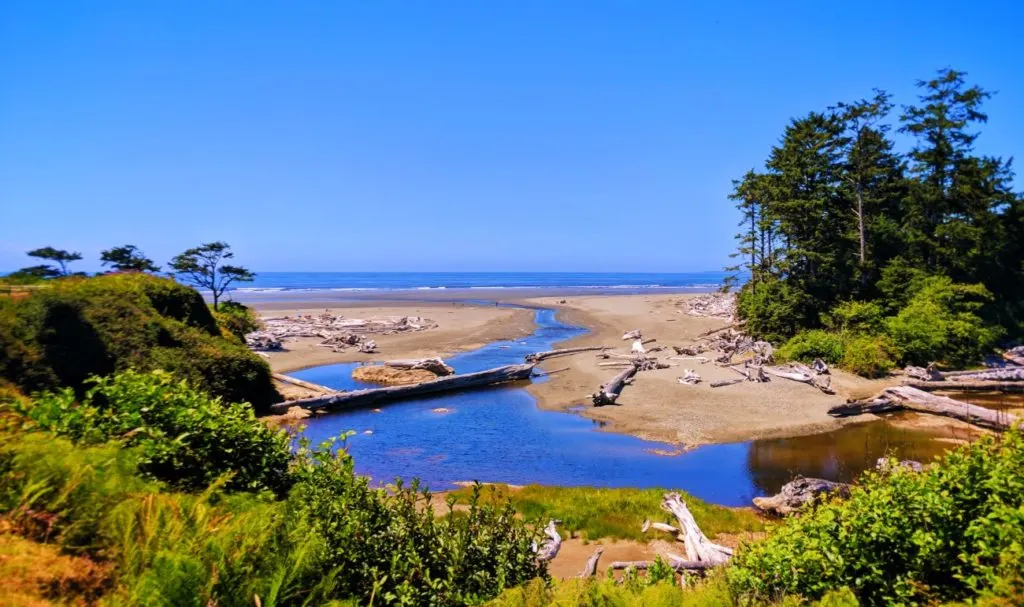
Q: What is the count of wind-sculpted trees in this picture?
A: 3